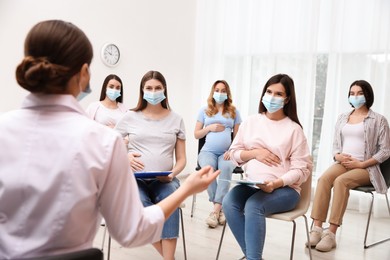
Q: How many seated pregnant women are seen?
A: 5